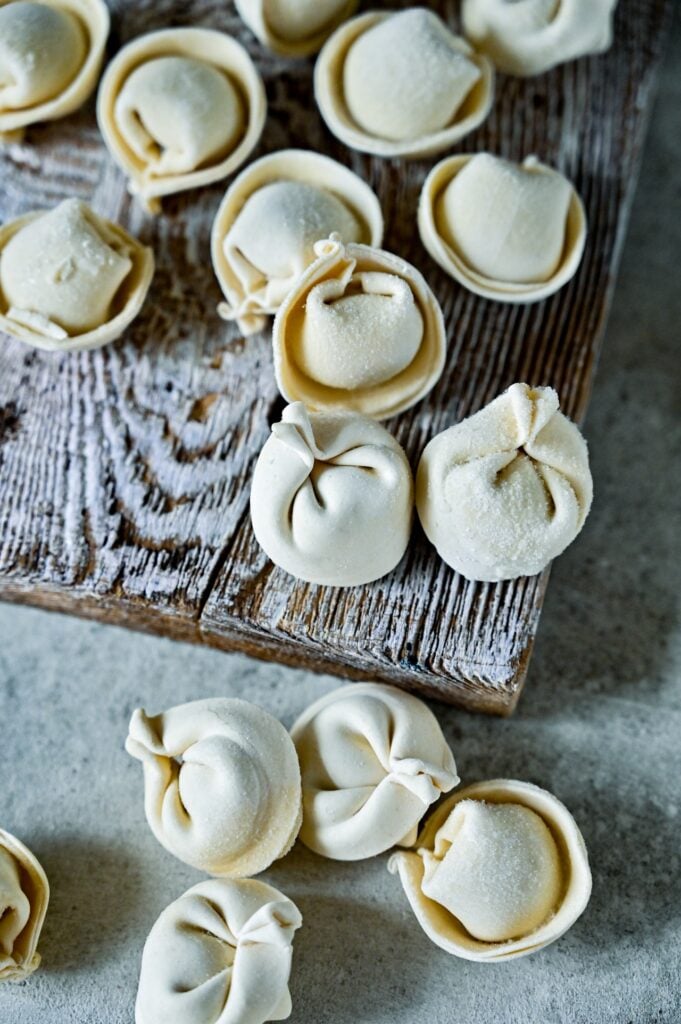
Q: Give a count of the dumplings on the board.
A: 11